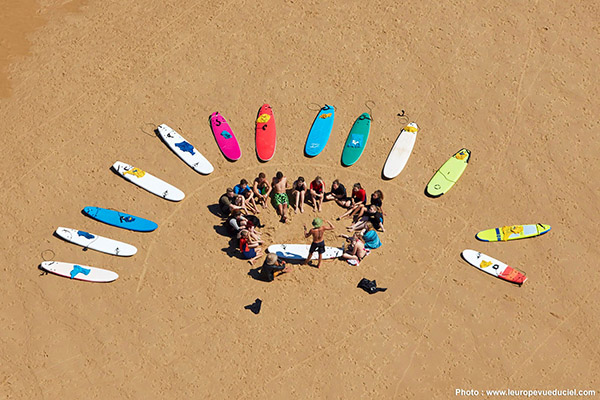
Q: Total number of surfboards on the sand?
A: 14